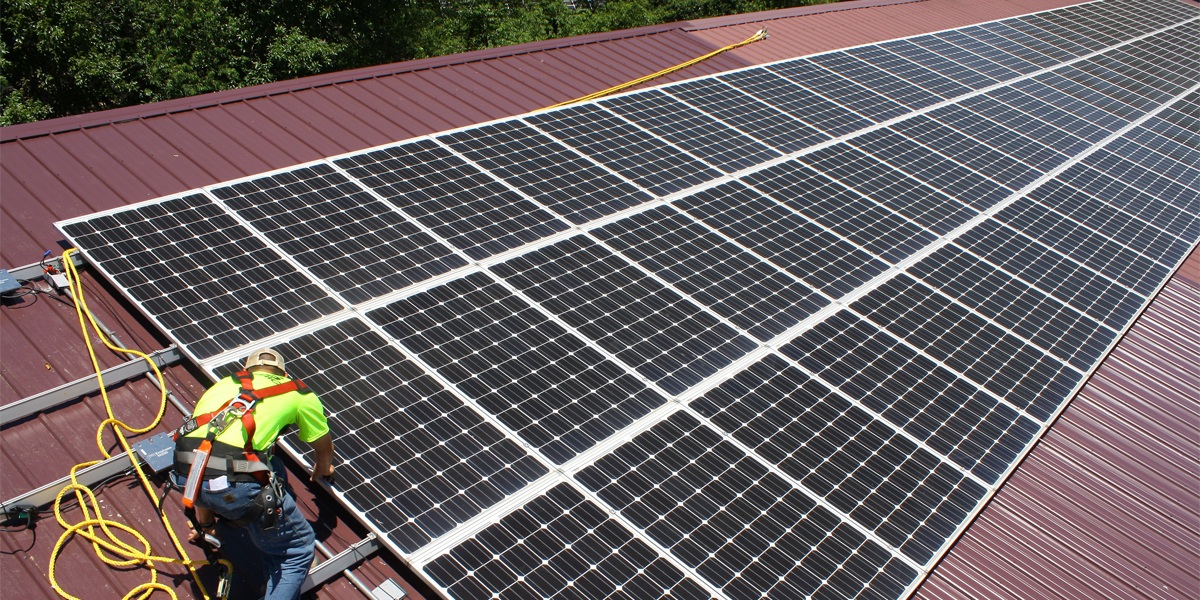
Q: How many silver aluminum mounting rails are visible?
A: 4